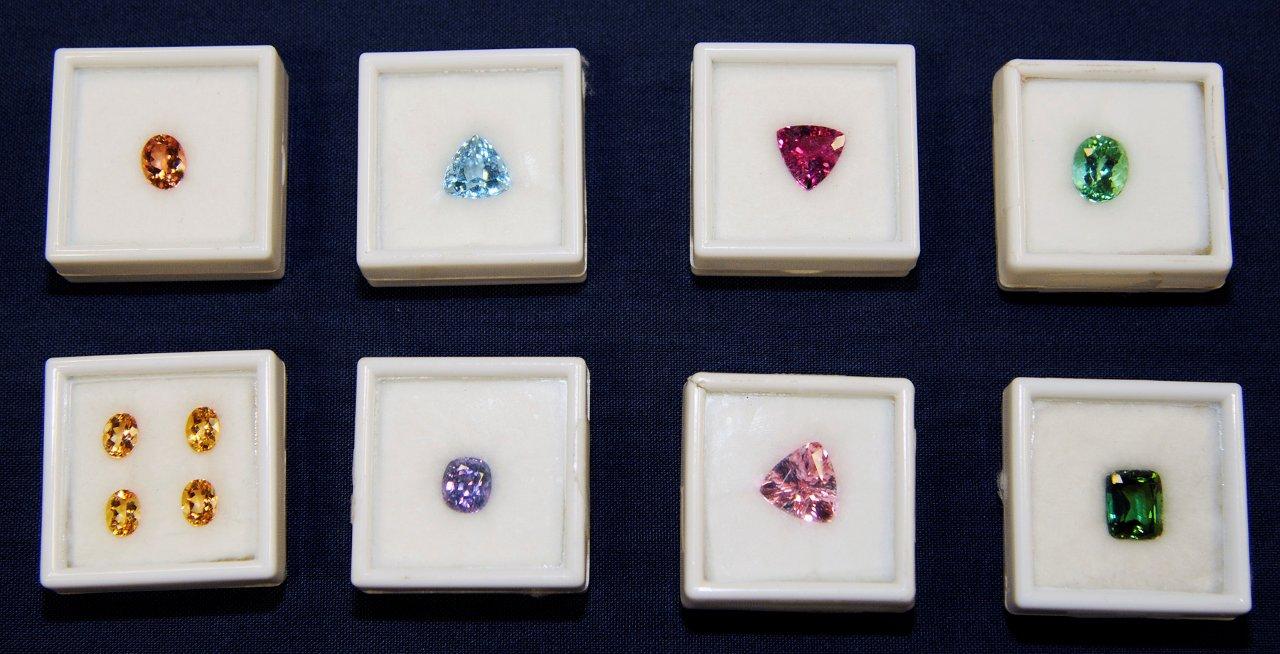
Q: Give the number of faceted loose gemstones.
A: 11